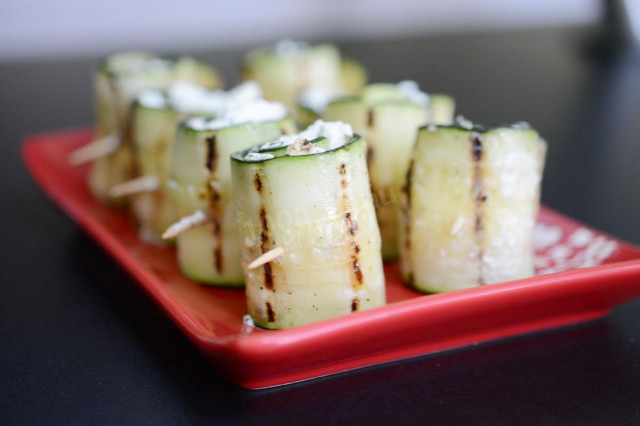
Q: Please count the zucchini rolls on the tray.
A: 8